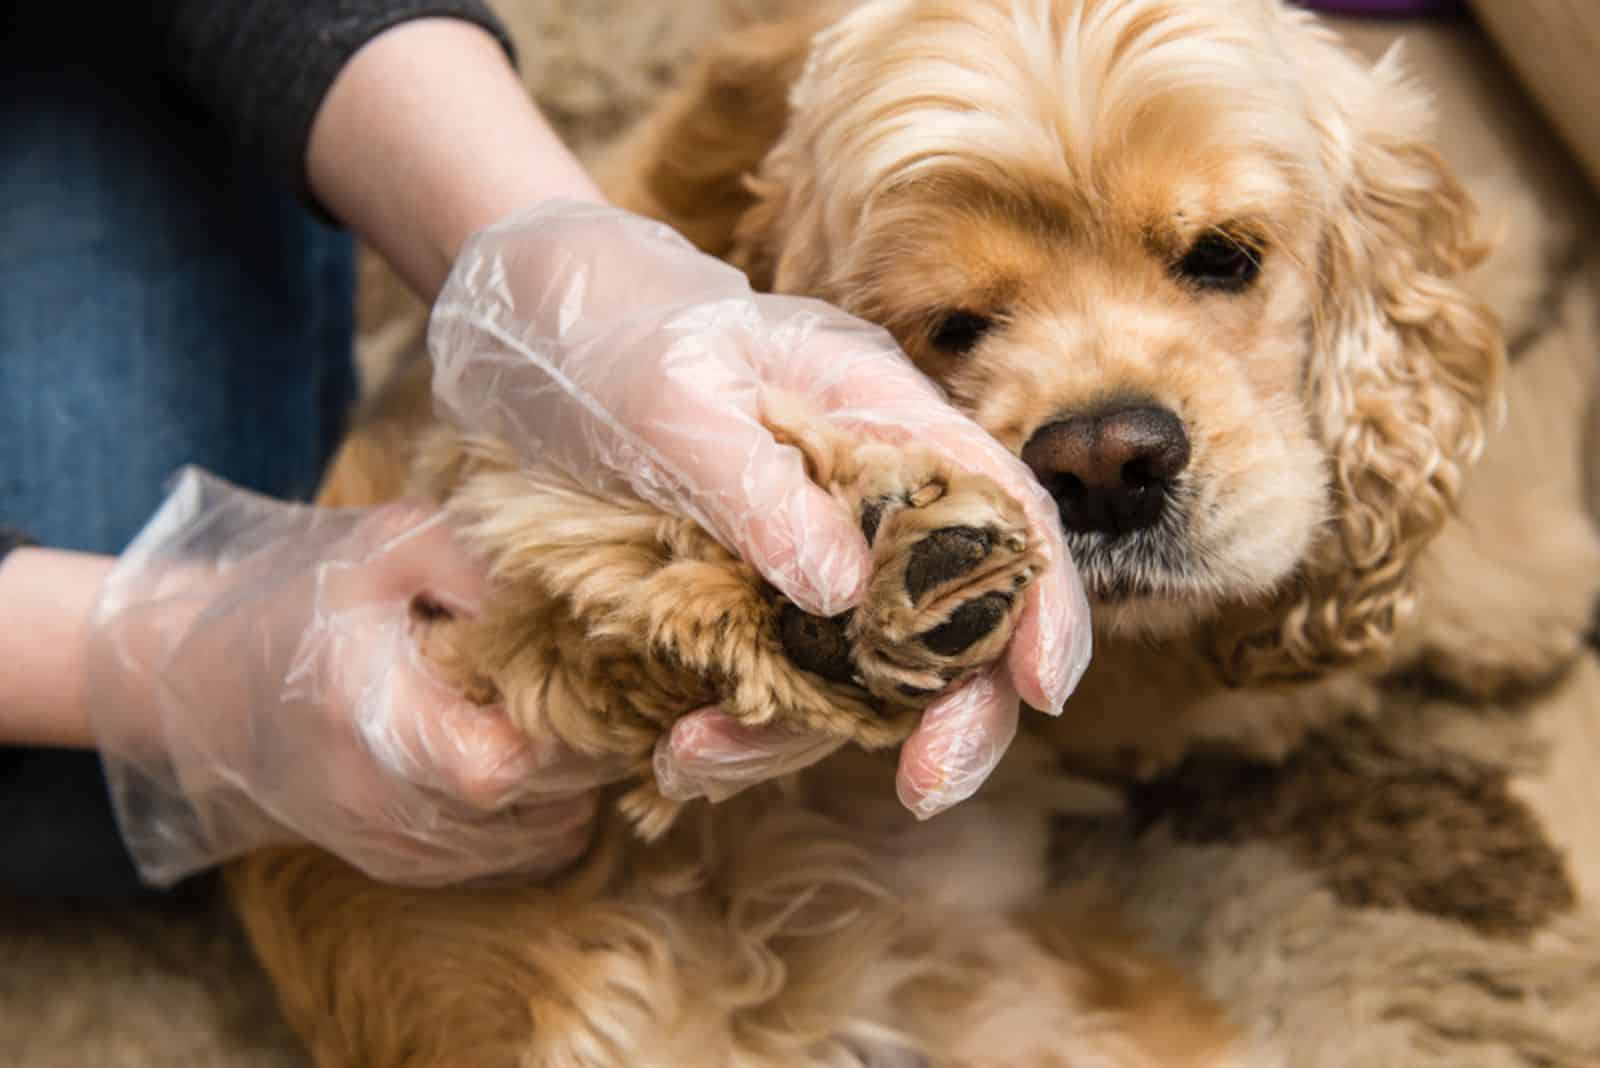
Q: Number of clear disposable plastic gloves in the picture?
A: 2